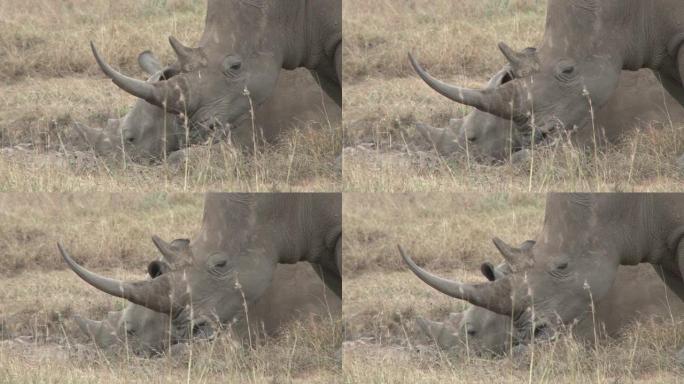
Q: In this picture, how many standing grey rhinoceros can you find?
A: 4